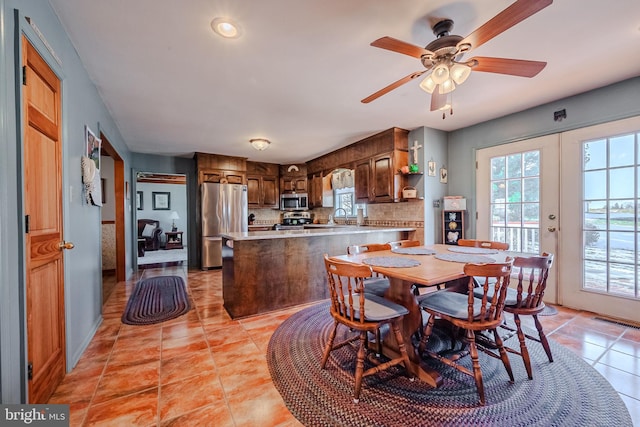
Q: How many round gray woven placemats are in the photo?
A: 4